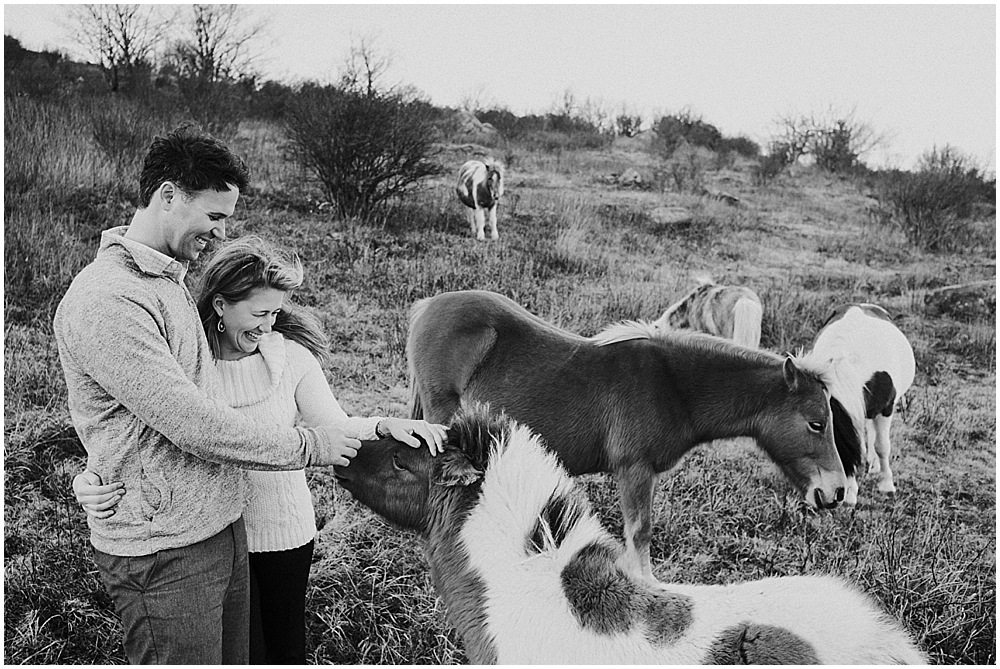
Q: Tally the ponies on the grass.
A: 5